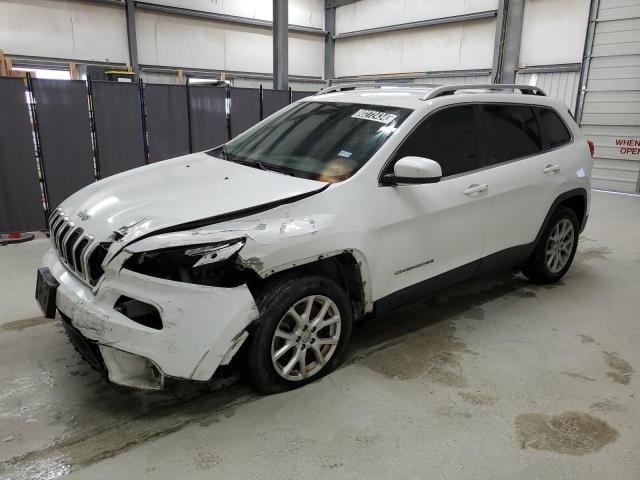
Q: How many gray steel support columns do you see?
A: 4